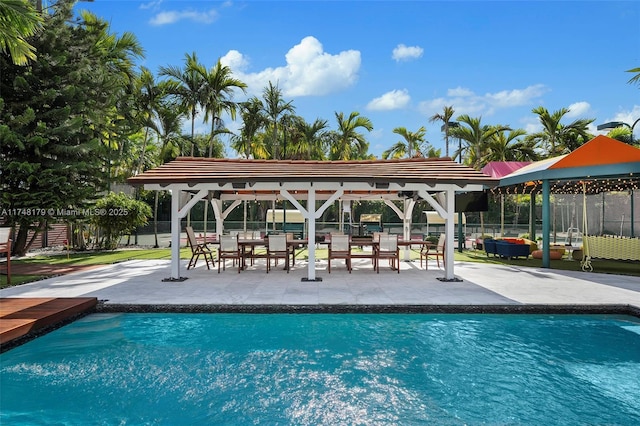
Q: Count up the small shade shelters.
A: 3